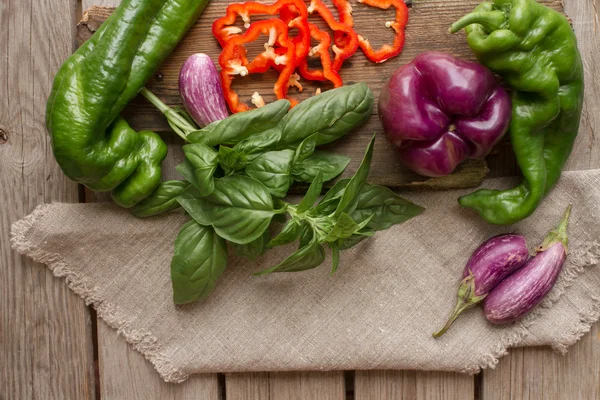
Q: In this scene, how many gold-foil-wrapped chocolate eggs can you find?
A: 0